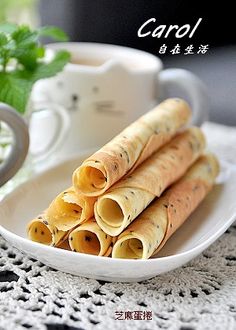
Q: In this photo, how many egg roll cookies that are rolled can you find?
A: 6